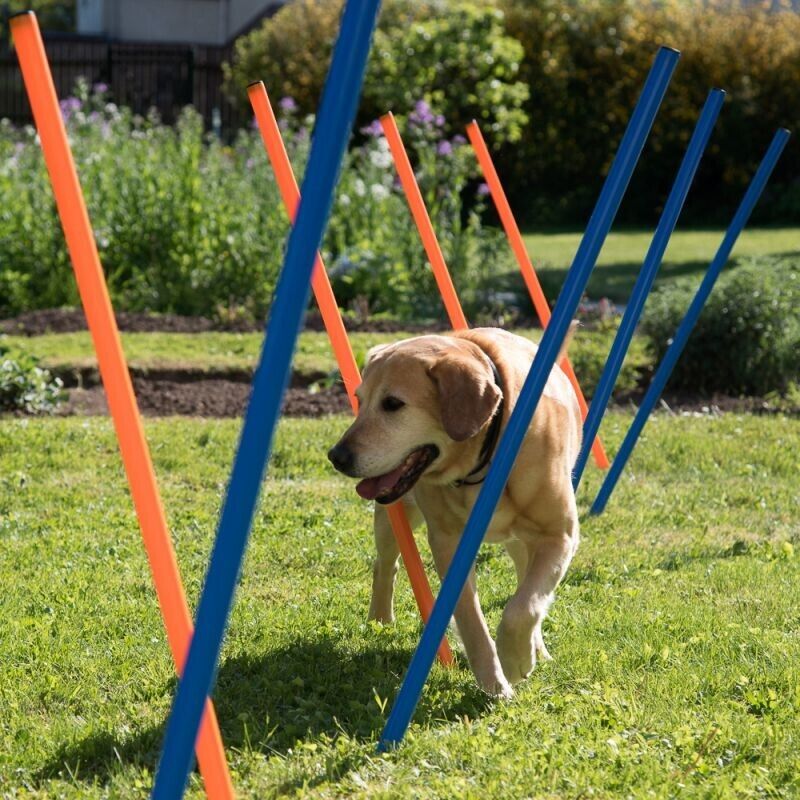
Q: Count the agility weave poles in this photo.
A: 8